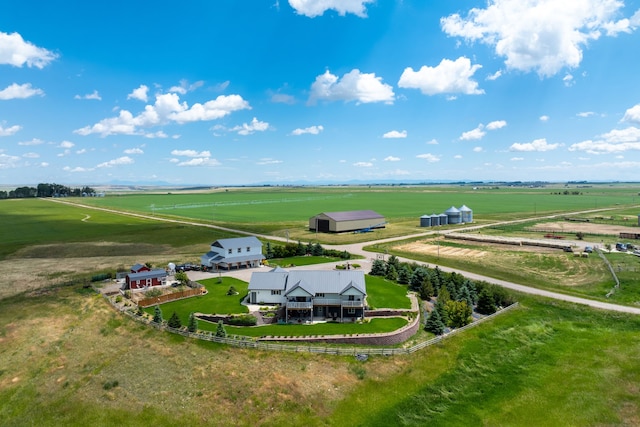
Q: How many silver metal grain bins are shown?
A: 5